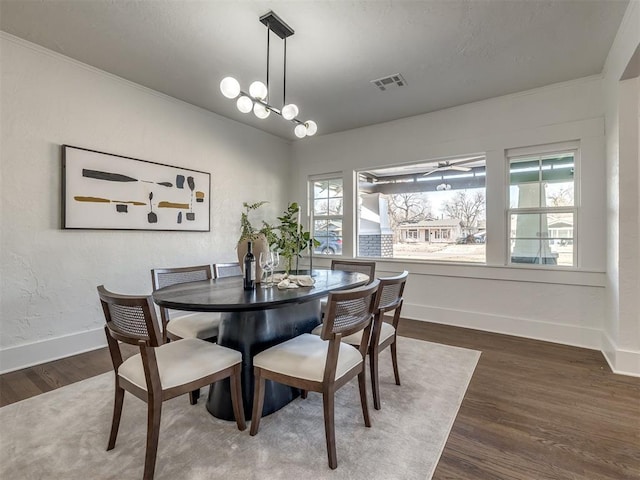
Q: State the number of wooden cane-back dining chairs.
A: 6